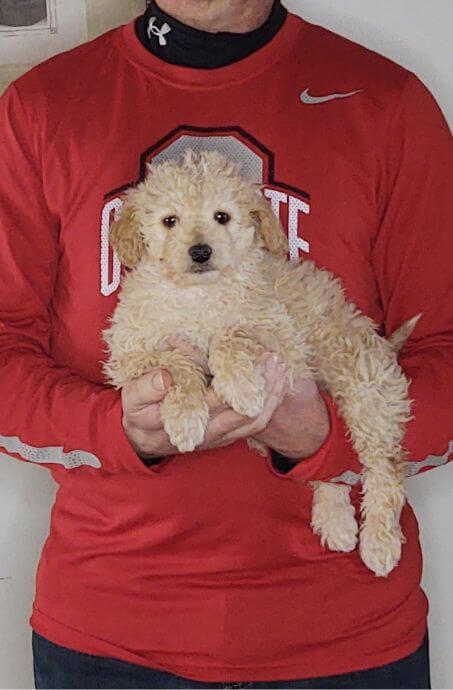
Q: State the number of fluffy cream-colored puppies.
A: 1